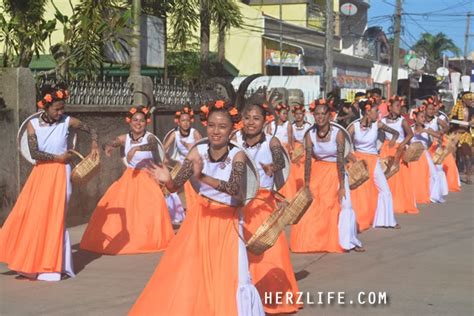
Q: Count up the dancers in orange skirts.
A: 13